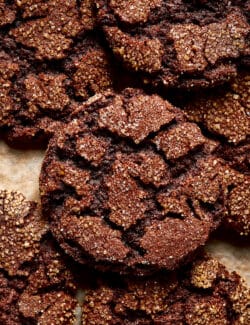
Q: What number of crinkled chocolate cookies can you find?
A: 6